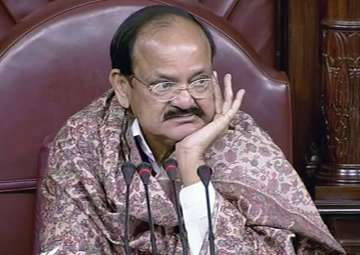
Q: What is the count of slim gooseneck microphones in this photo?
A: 4